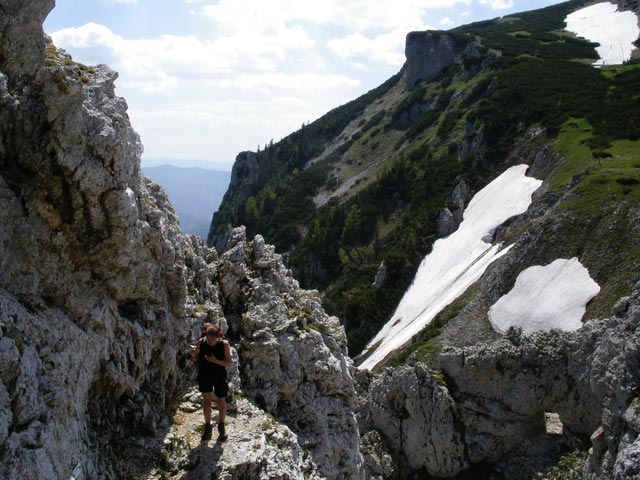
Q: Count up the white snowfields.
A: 3